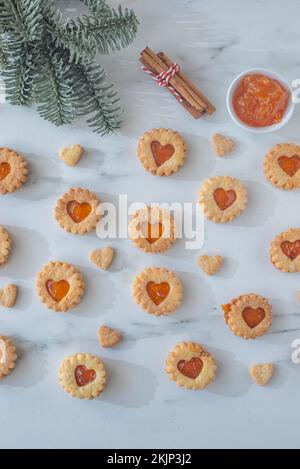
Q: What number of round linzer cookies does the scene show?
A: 14